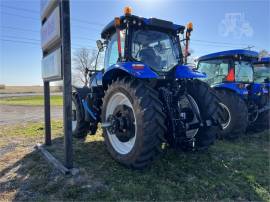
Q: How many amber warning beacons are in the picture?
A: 3